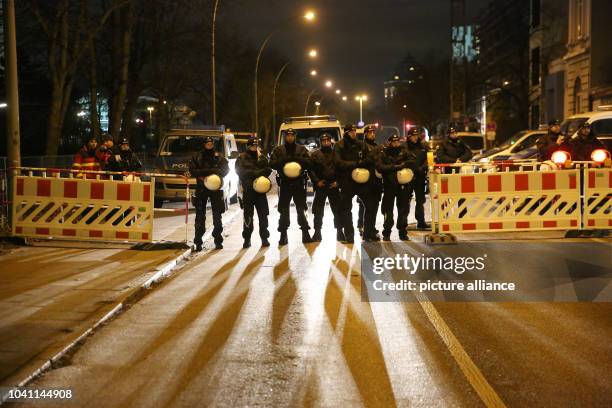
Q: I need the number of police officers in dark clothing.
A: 12